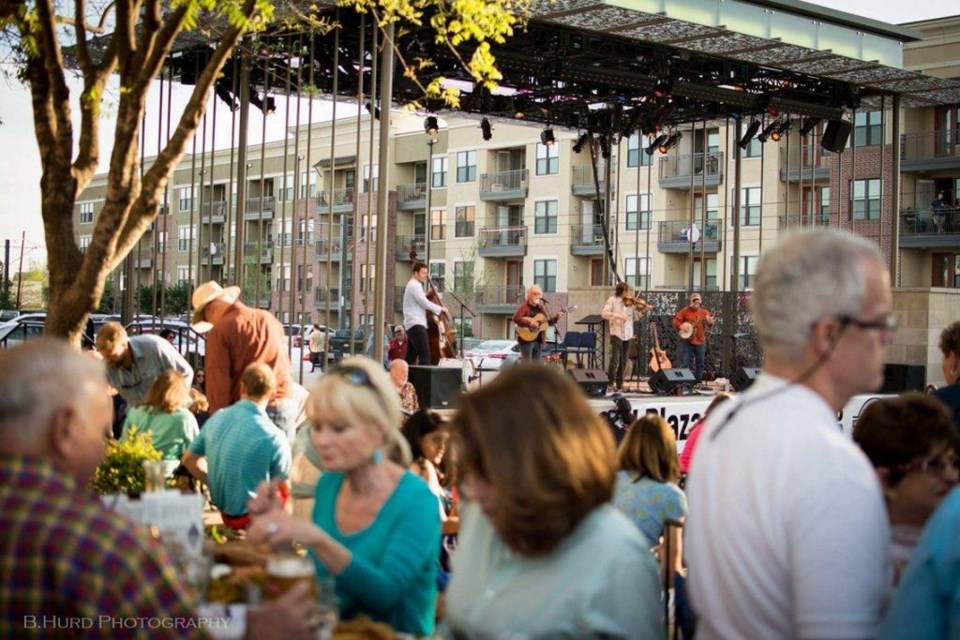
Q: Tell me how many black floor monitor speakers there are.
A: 3